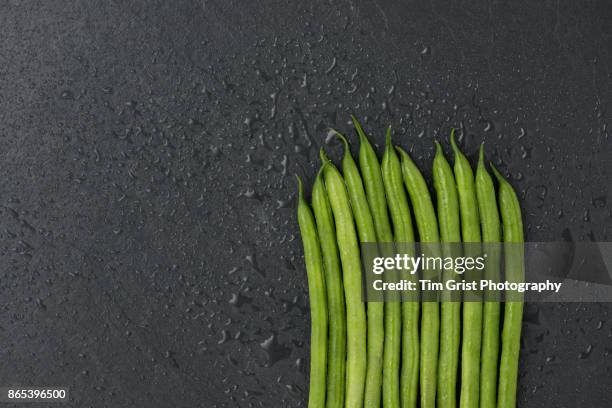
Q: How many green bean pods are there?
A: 11